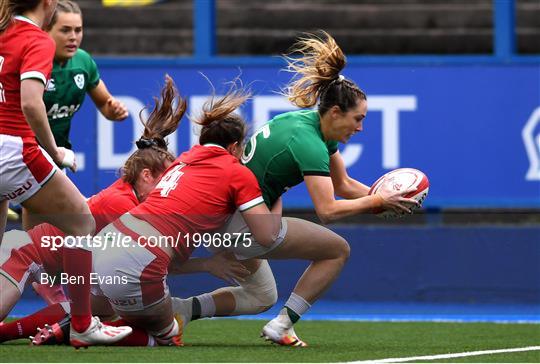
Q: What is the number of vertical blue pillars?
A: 2